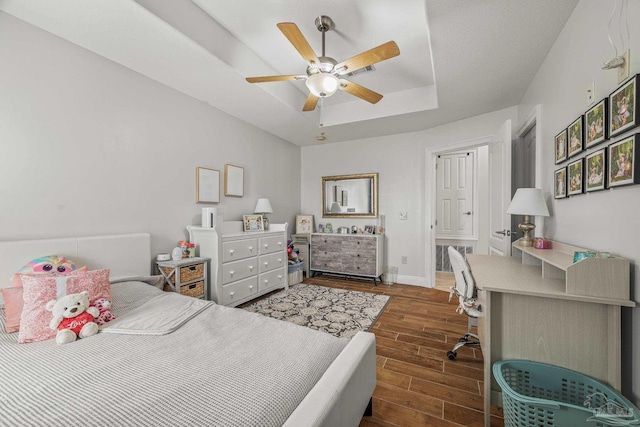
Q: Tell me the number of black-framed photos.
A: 8